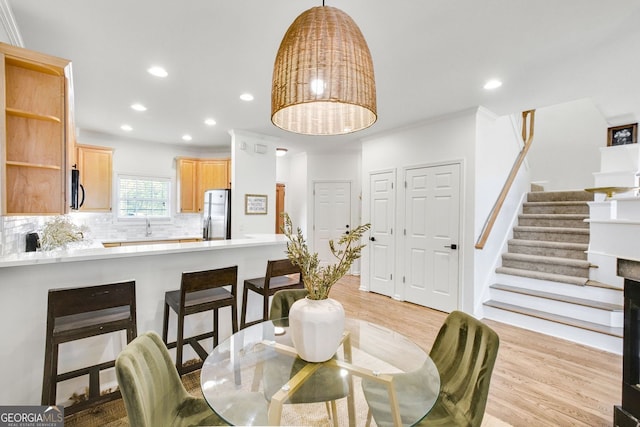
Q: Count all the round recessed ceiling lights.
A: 7